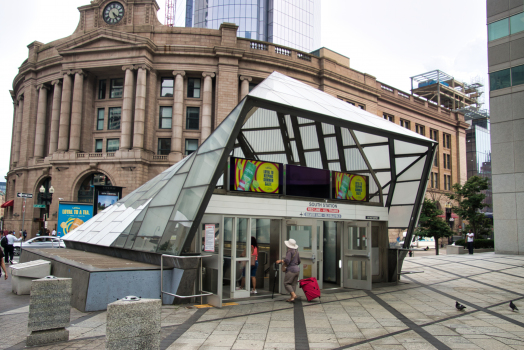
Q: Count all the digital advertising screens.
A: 3